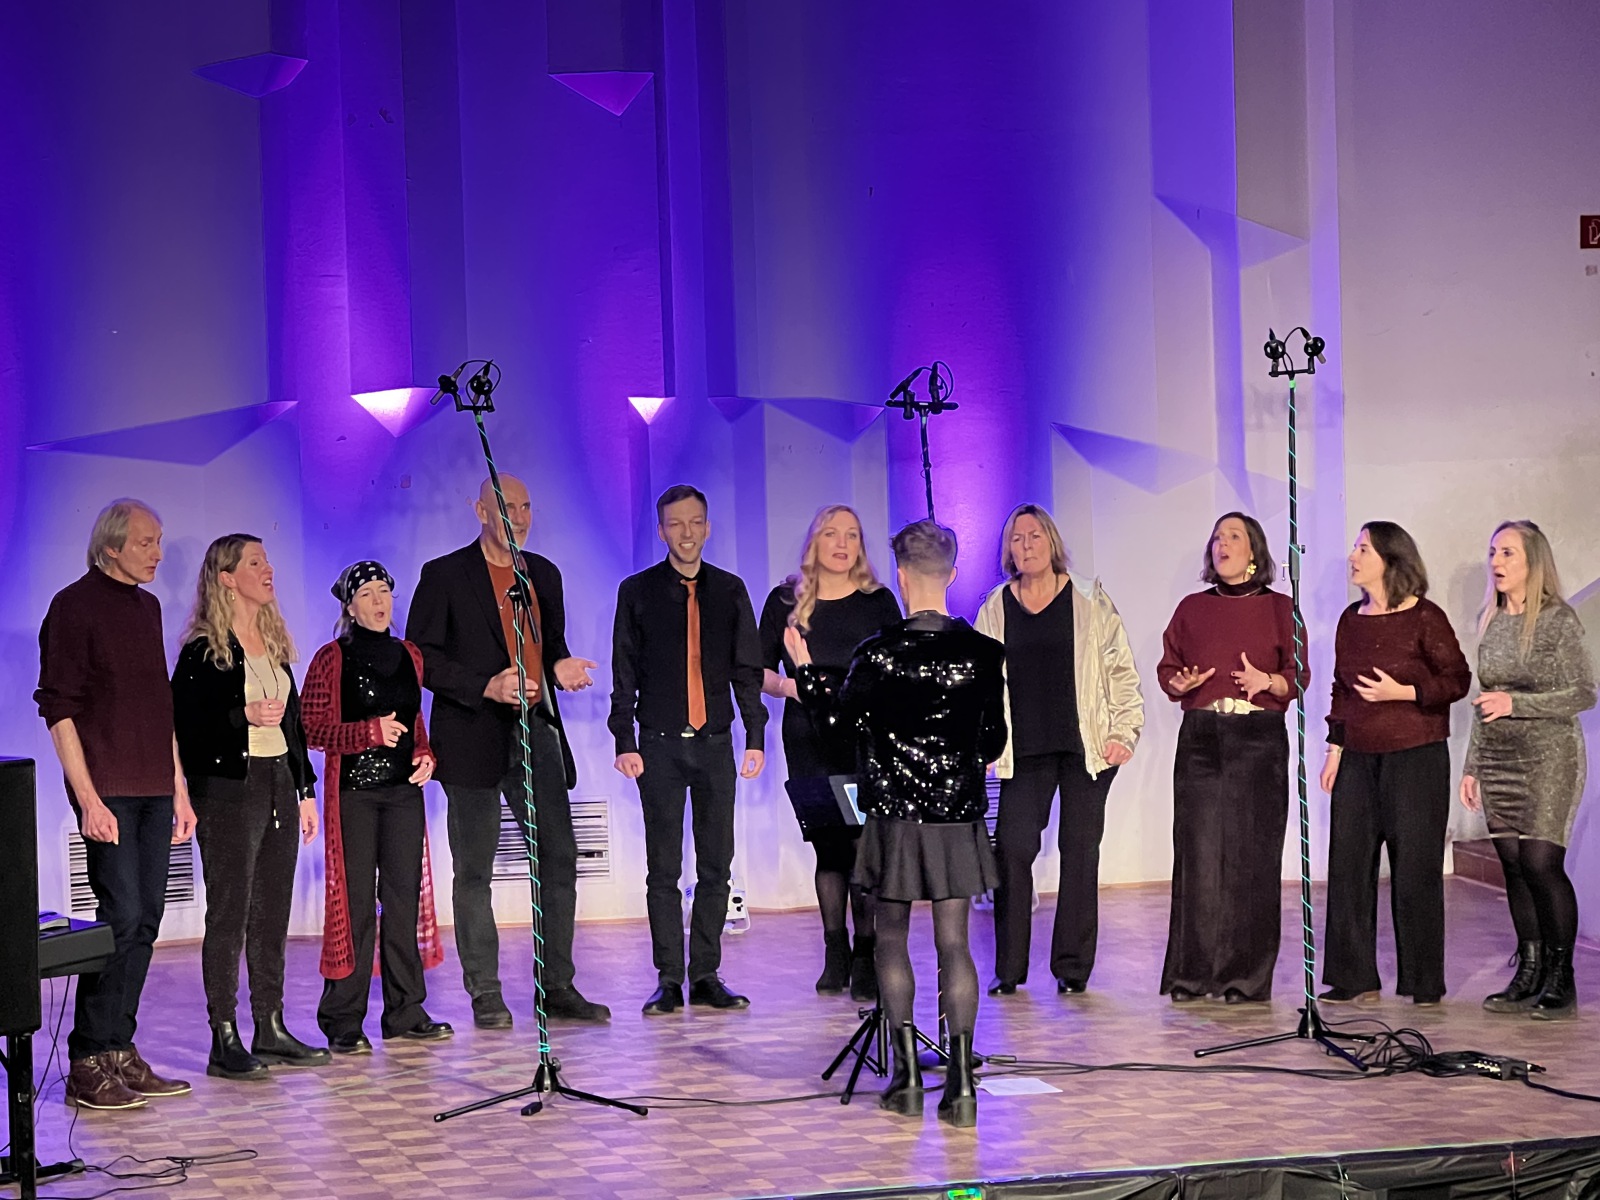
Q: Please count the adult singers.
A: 10